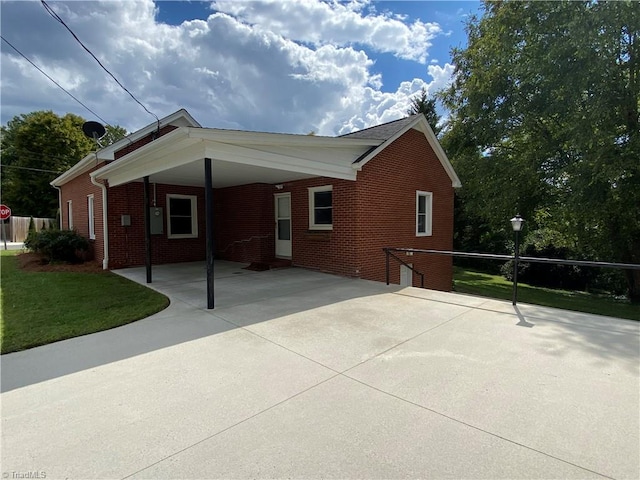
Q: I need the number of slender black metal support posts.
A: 2